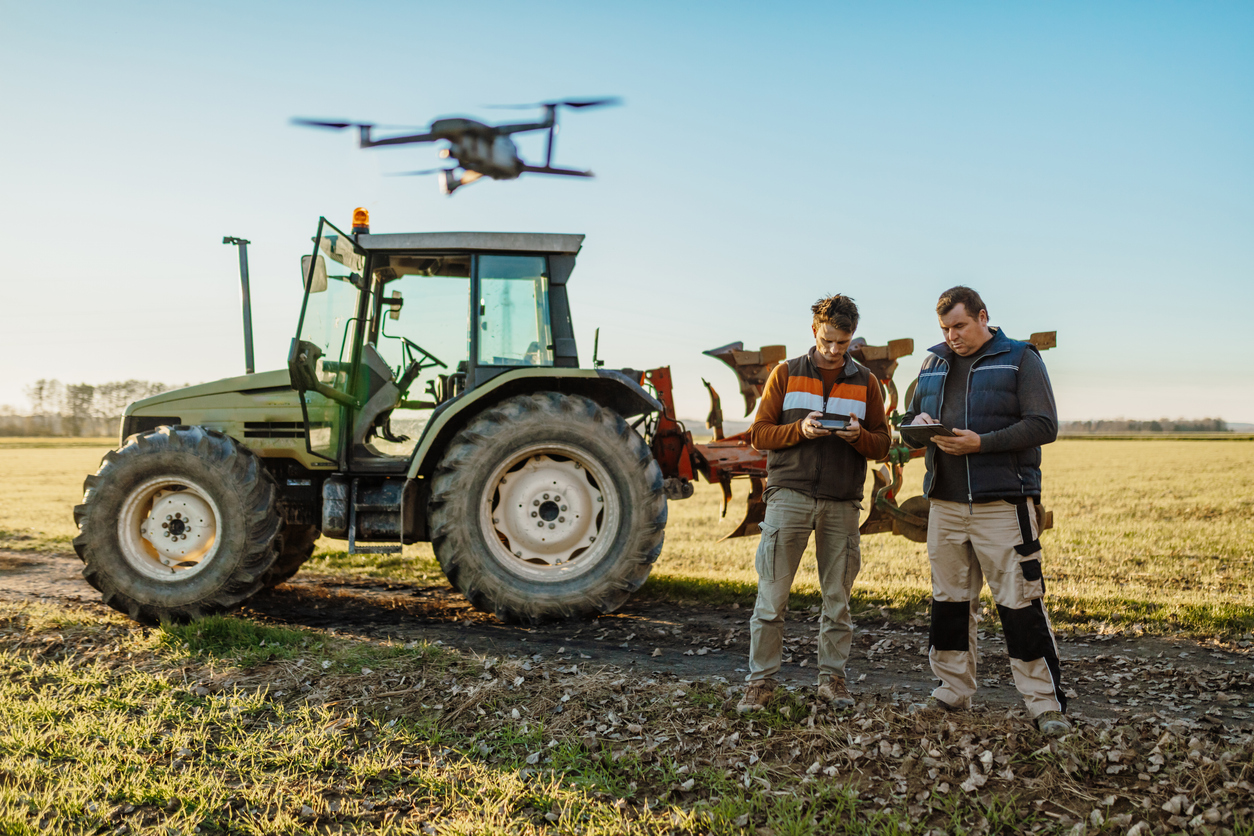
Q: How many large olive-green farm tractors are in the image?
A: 1